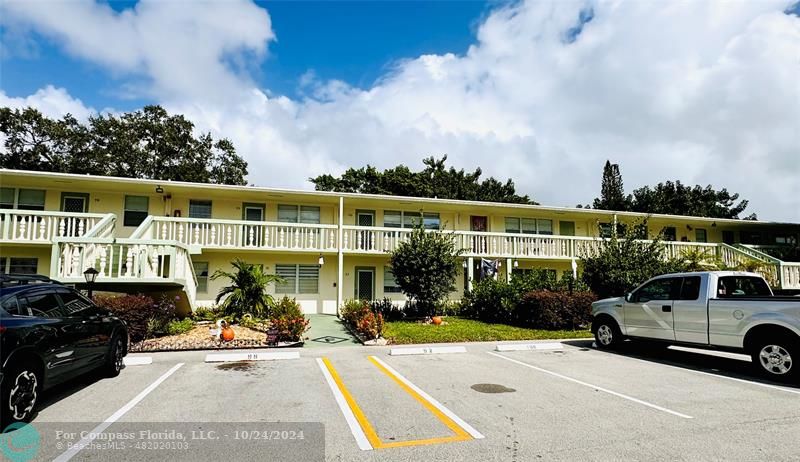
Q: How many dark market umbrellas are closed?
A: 0